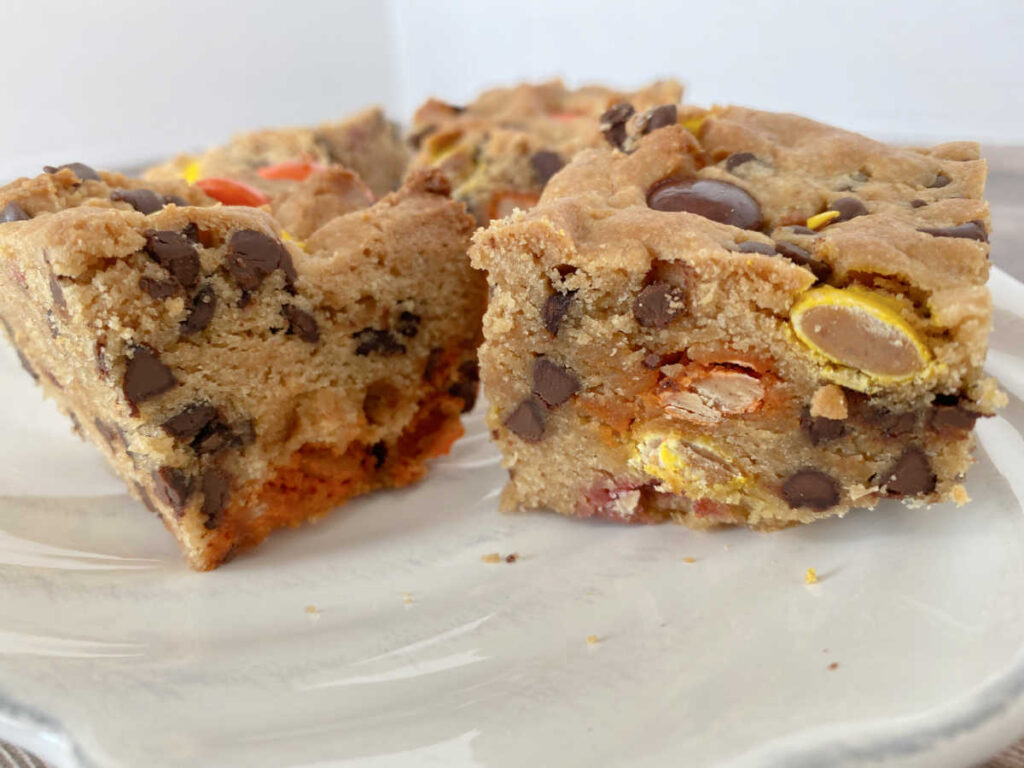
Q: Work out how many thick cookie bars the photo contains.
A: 4